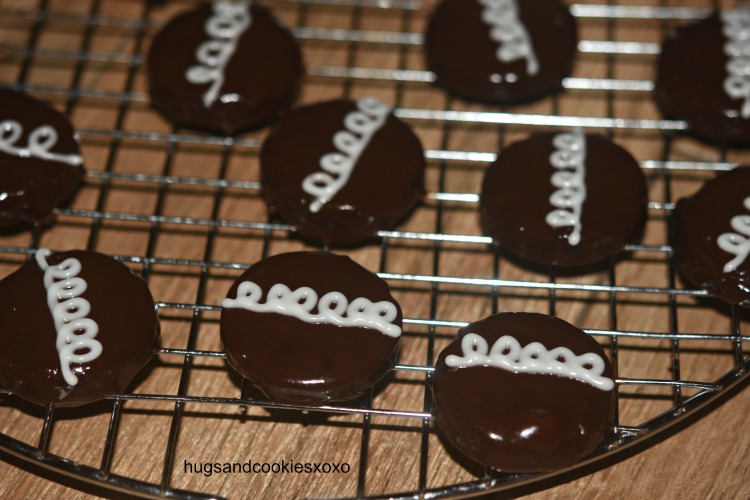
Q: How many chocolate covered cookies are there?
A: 10